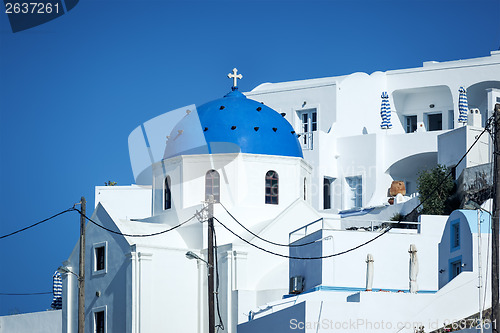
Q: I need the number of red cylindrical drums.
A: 0